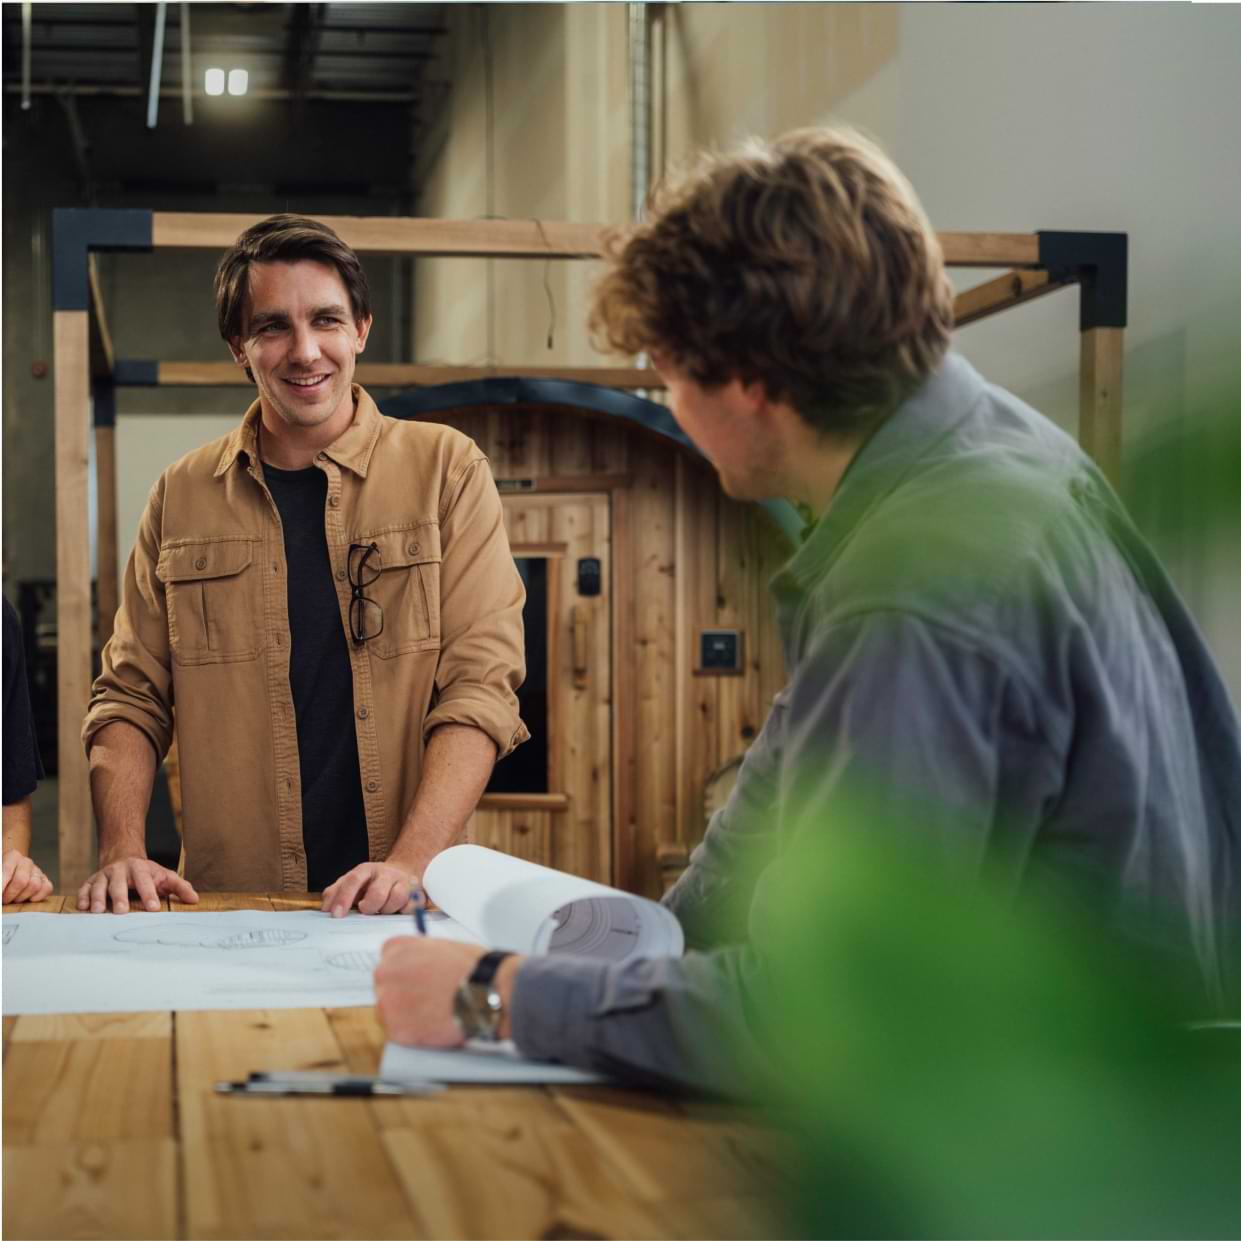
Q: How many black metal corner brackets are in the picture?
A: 3